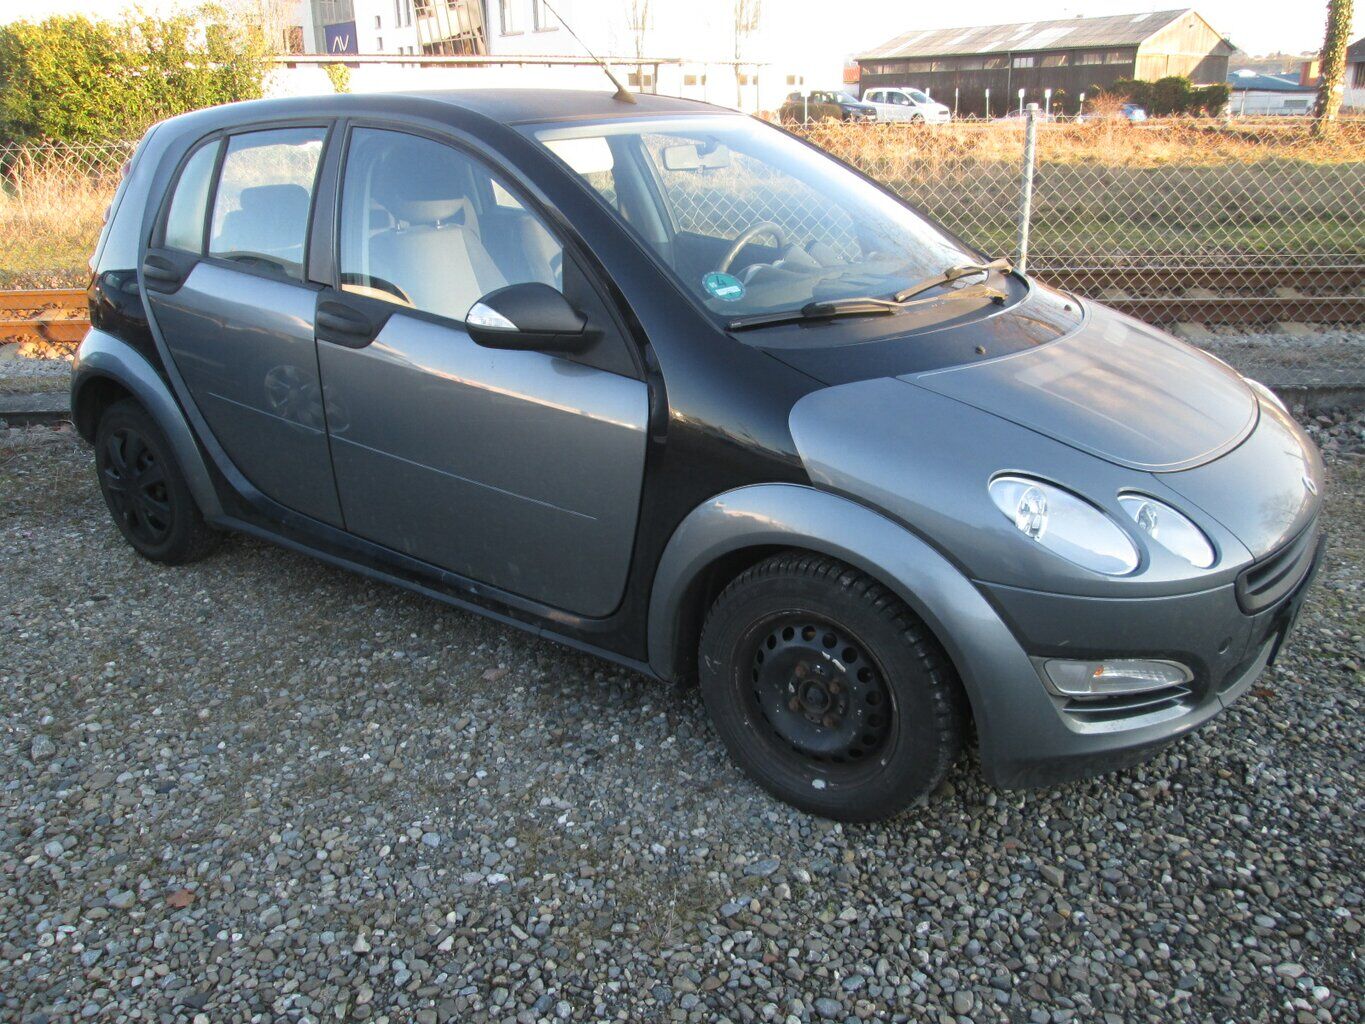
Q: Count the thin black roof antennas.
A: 1